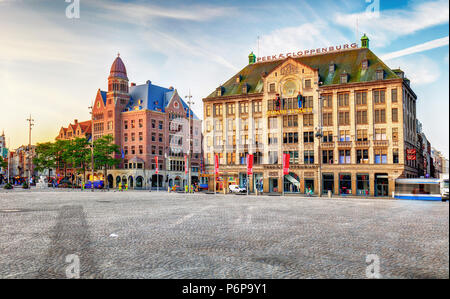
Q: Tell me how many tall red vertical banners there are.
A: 5